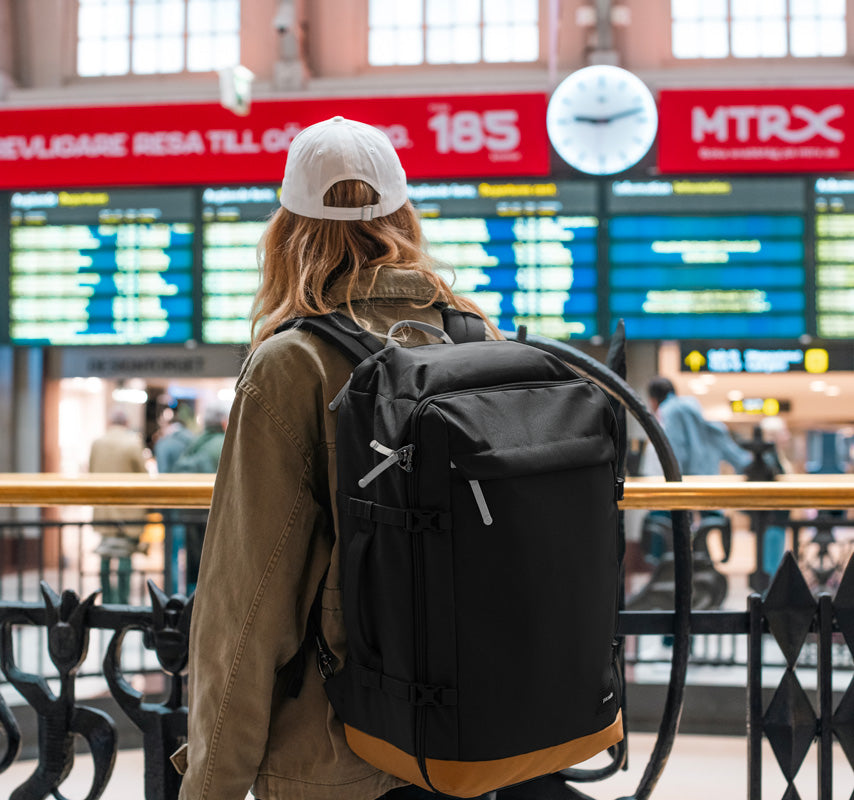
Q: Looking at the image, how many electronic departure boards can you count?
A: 5